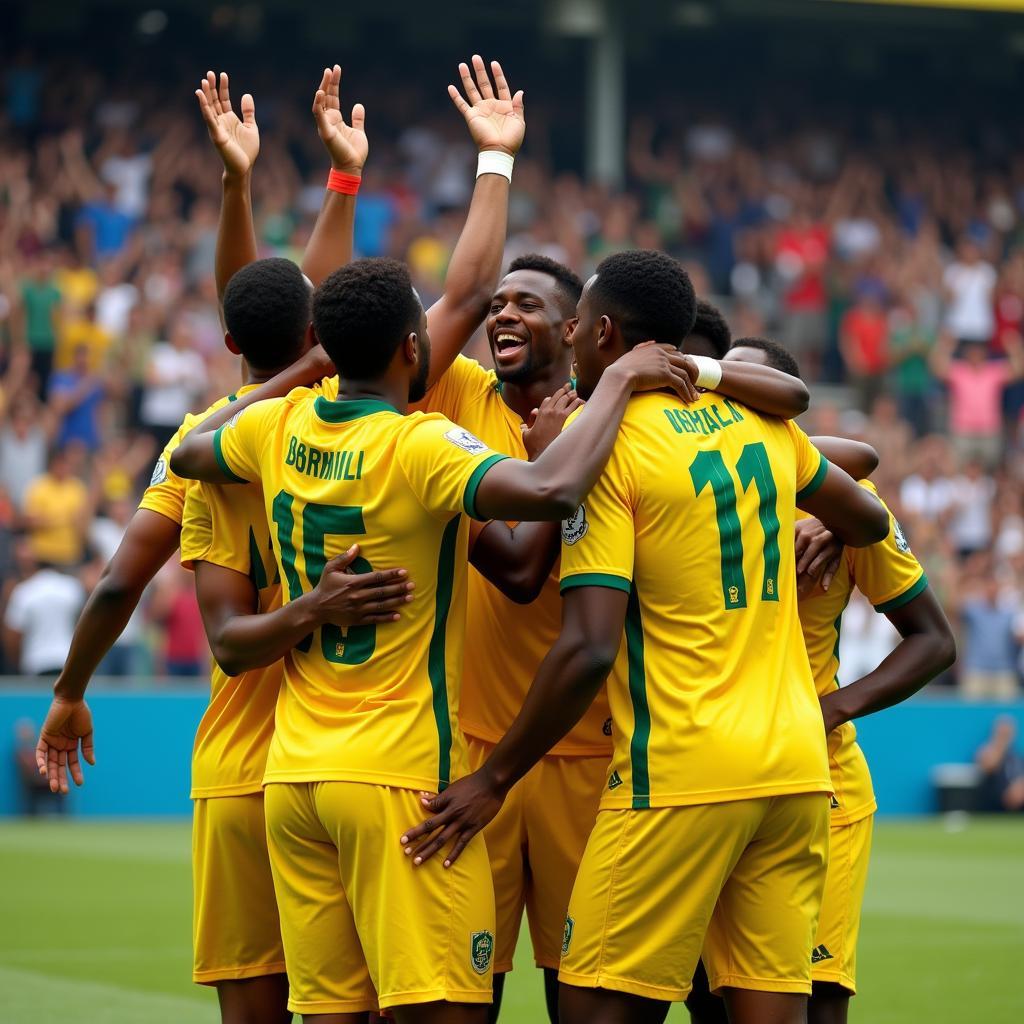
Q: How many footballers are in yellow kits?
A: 6